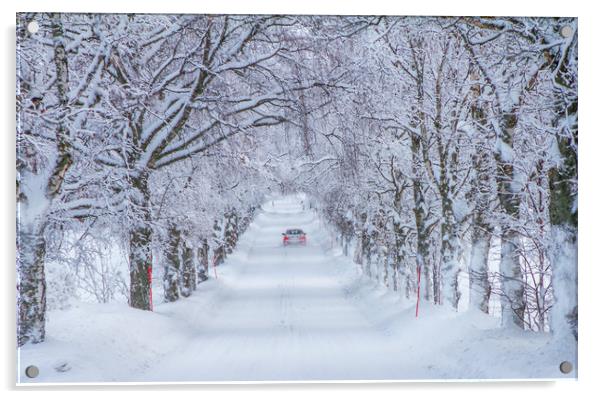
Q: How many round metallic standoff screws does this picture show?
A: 4